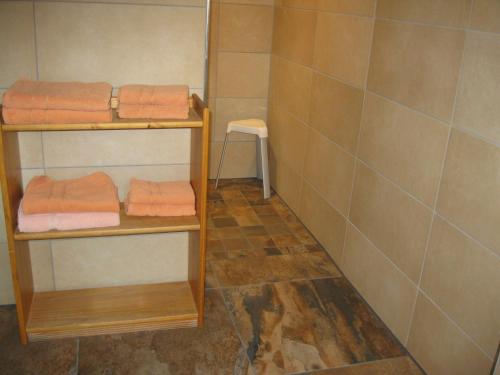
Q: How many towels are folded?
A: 8